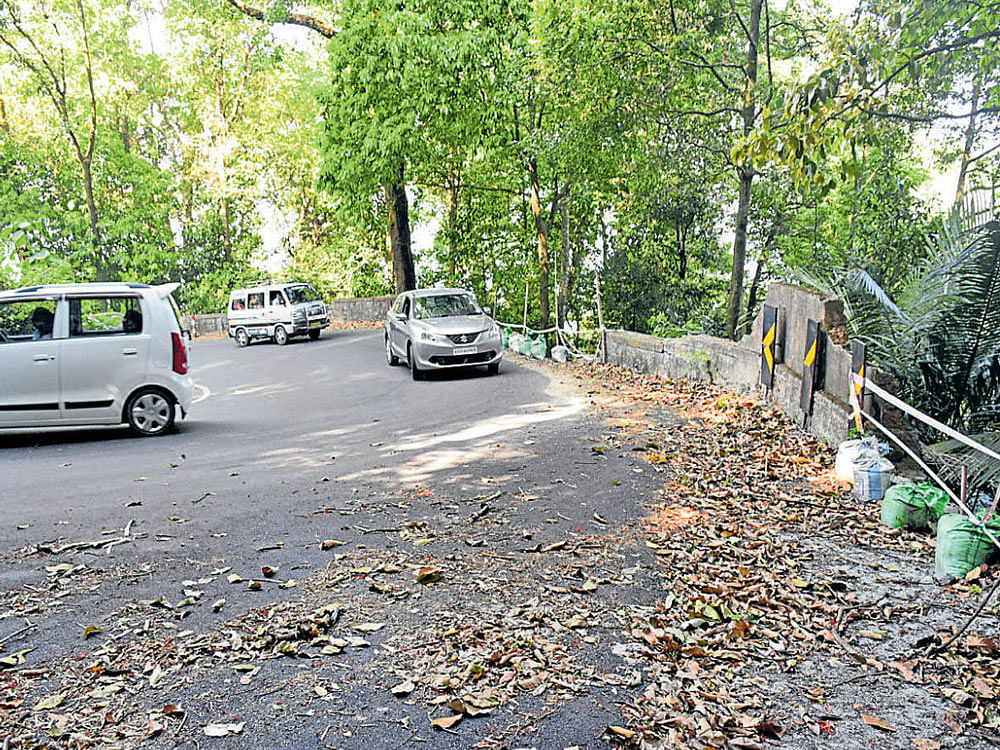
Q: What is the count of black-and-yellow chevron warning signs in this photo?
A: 3